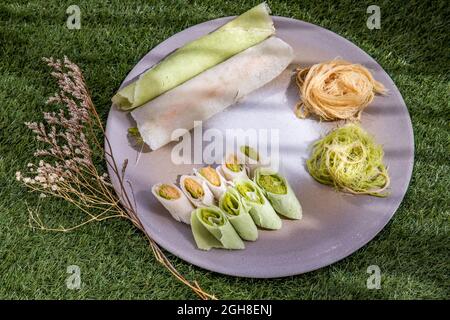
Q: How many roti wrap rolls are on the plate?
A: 11